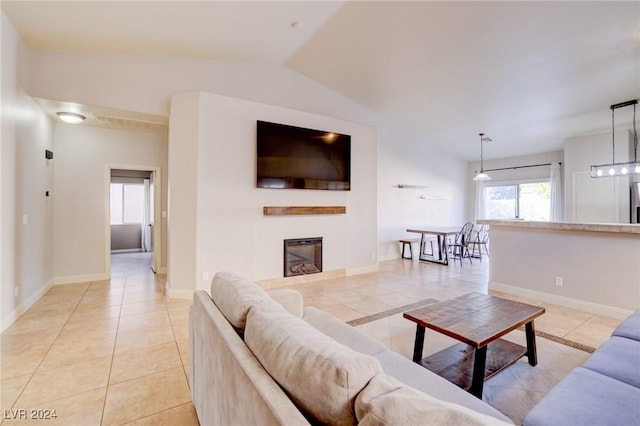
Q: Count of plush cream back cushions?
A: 3